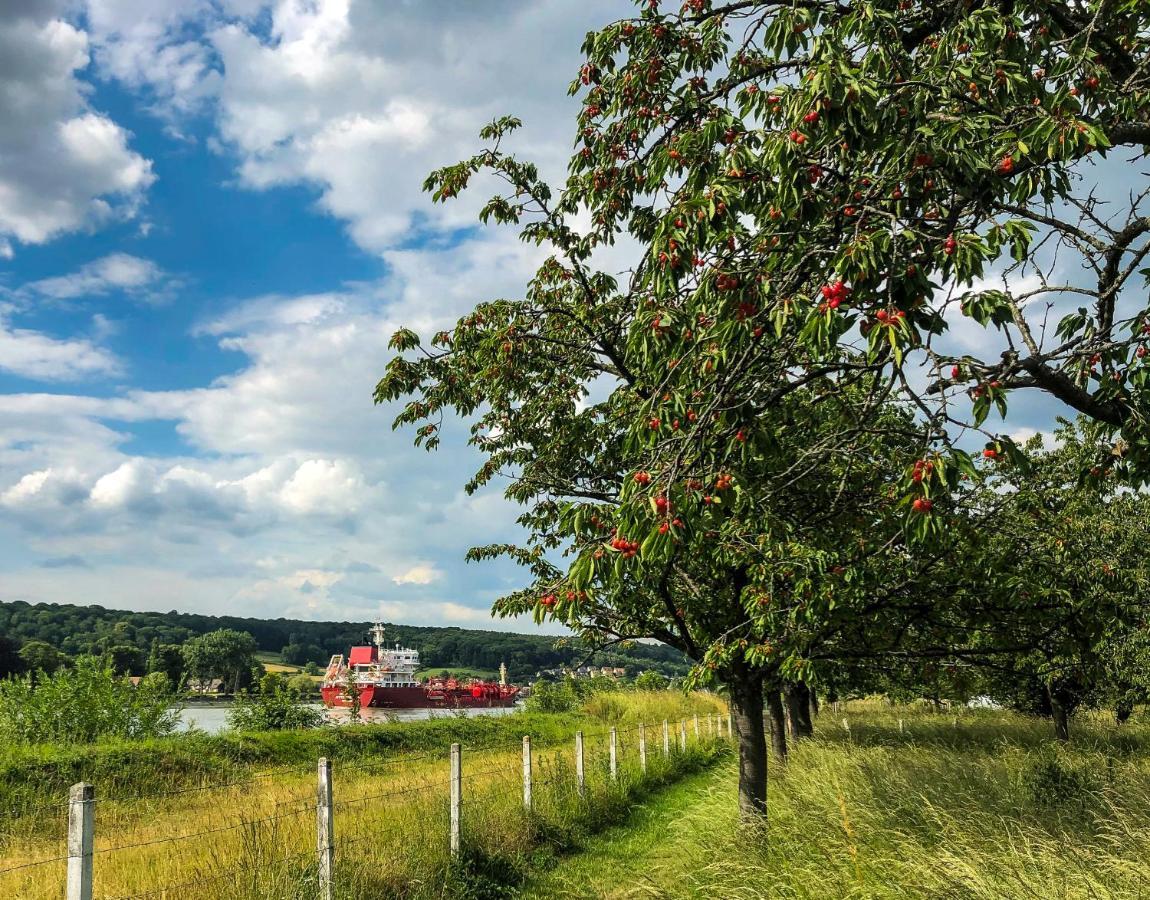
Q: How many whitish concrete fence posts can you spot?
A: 13